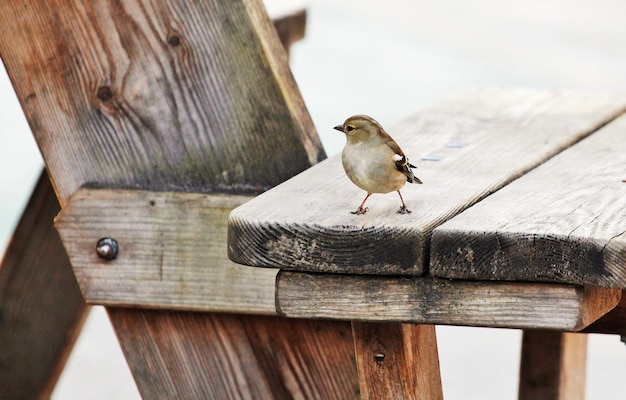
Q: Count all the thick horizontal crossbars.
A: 2